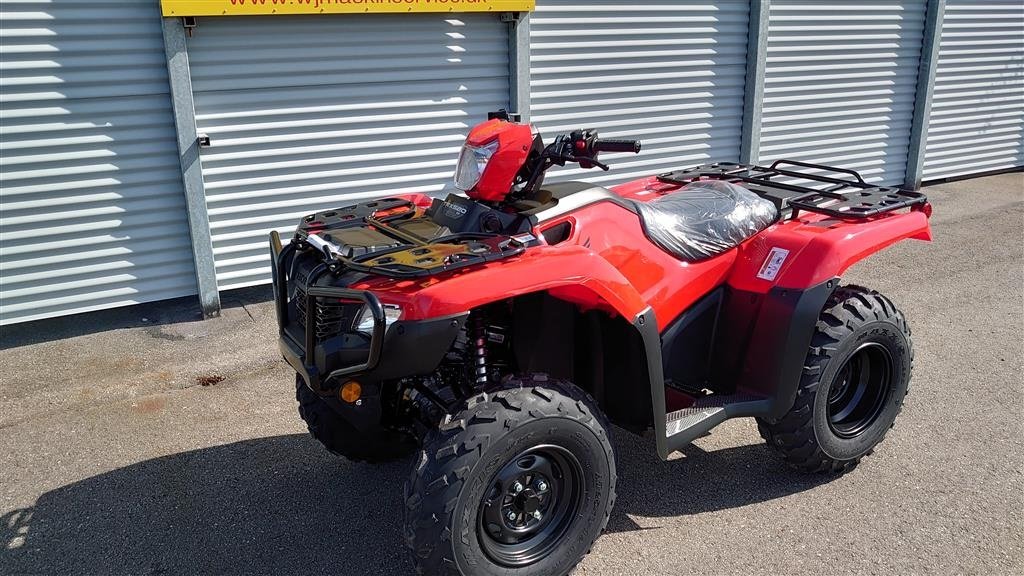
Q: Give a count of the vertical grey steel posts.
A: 4